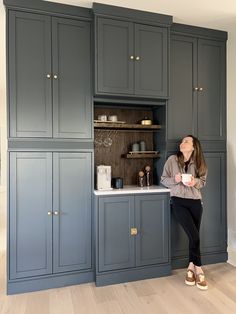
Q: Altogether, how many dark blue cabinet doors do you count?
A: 12